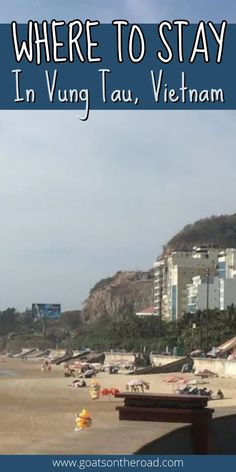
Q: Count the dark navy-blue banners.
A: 2